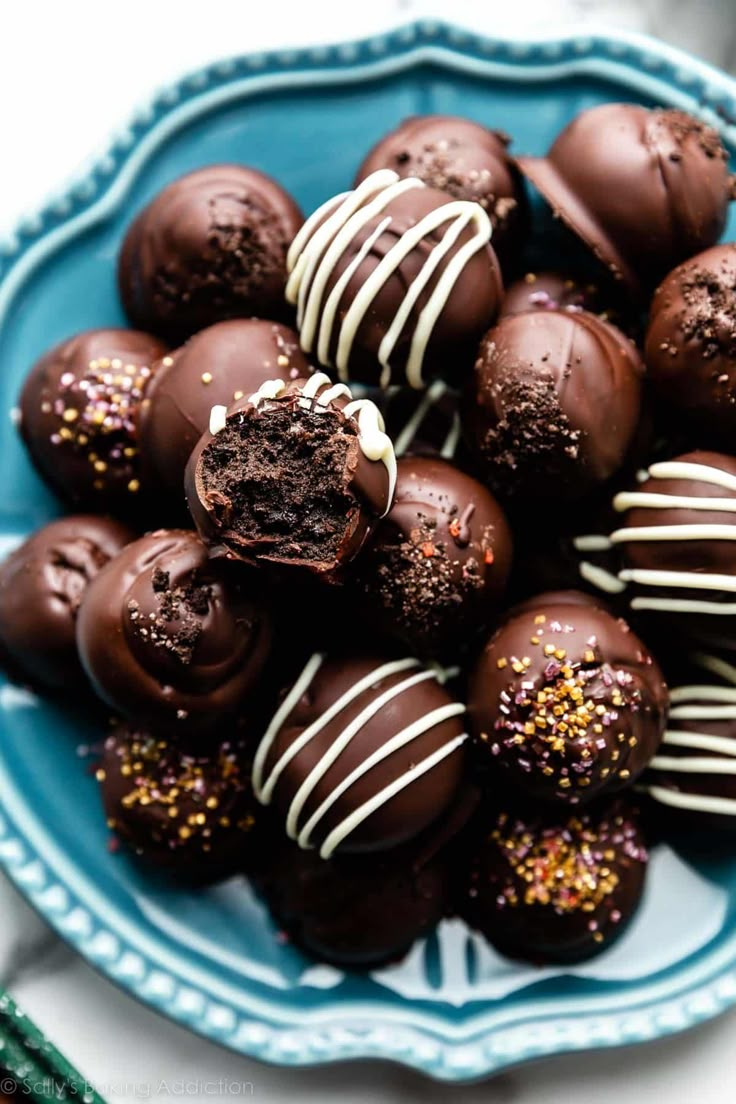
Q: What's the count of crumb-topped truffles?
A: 7